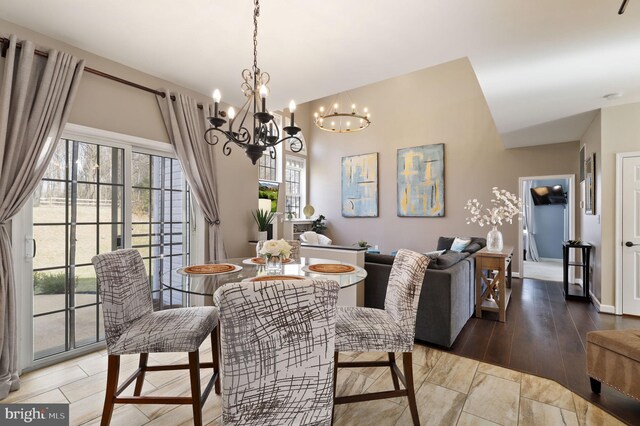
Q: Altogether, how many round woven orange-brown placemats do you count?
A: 4